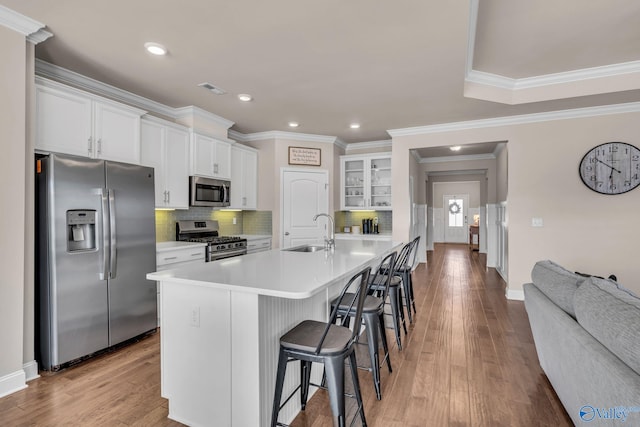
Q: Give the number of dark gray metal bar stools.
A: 4